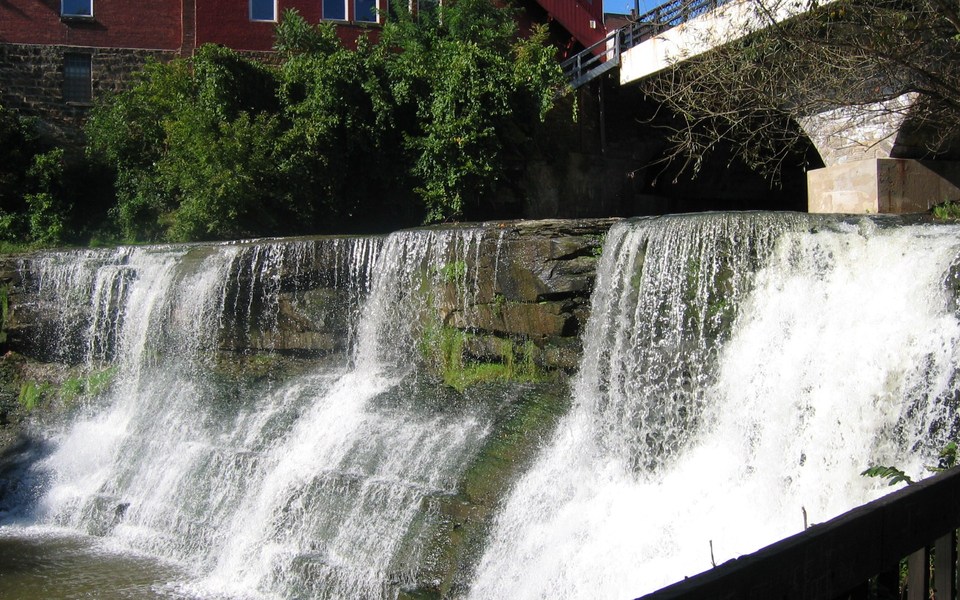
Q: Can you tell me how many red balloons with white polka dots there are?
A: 0